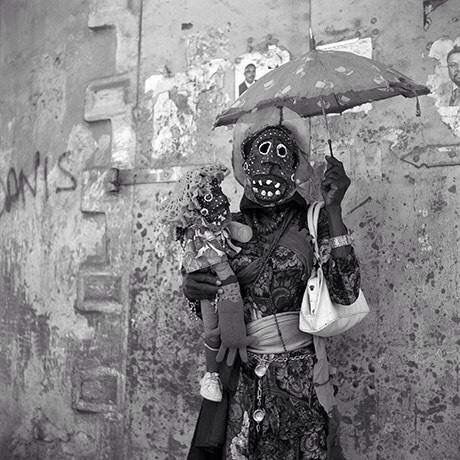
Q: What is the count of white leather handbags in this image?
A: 1